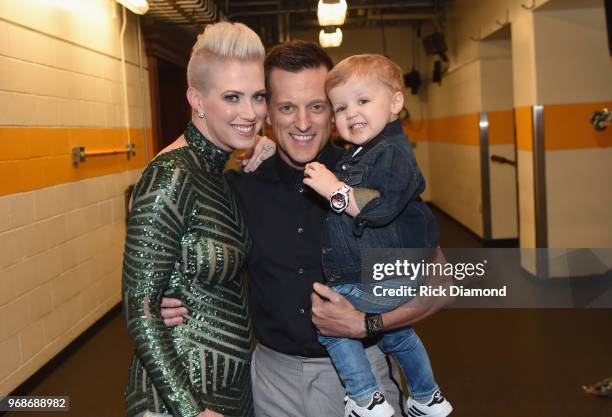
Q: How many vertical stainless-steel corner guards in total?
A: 2